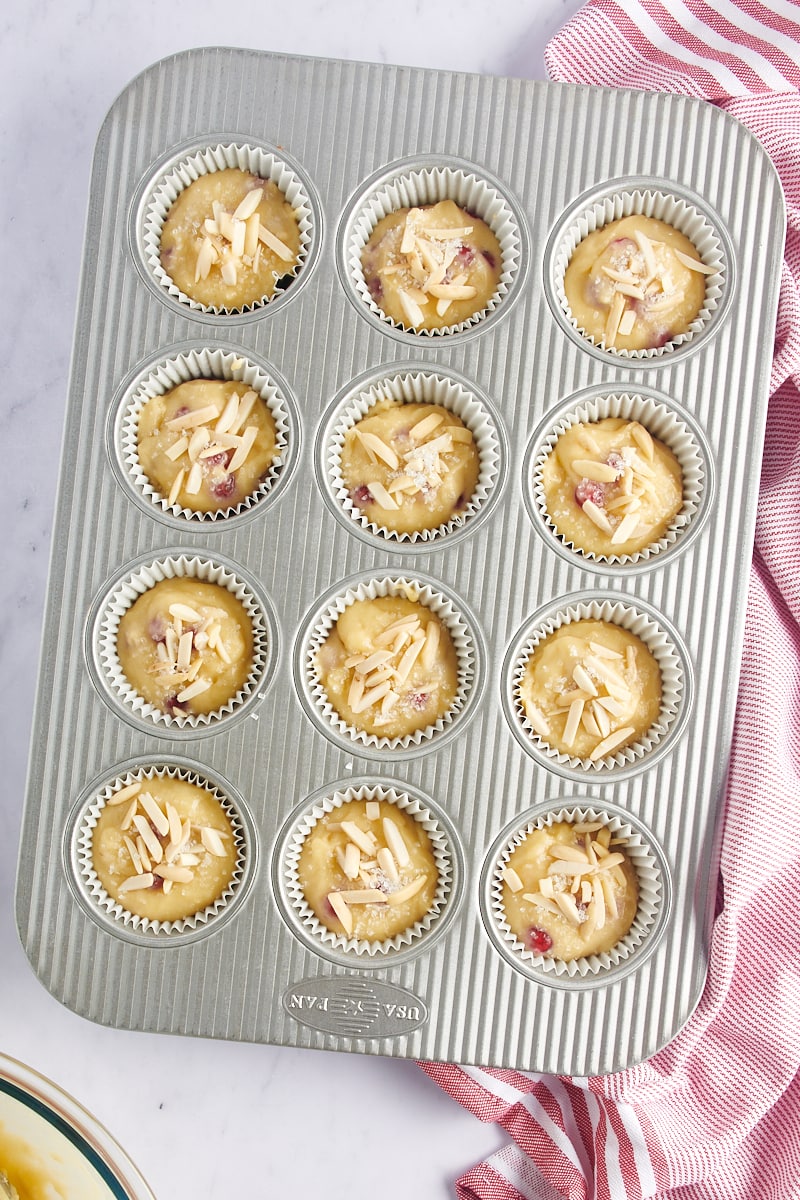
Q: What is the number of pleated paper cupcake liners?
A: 12